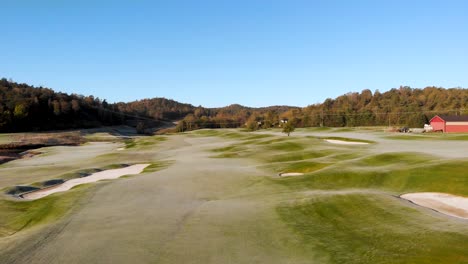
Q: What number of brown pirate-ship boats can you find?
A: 0